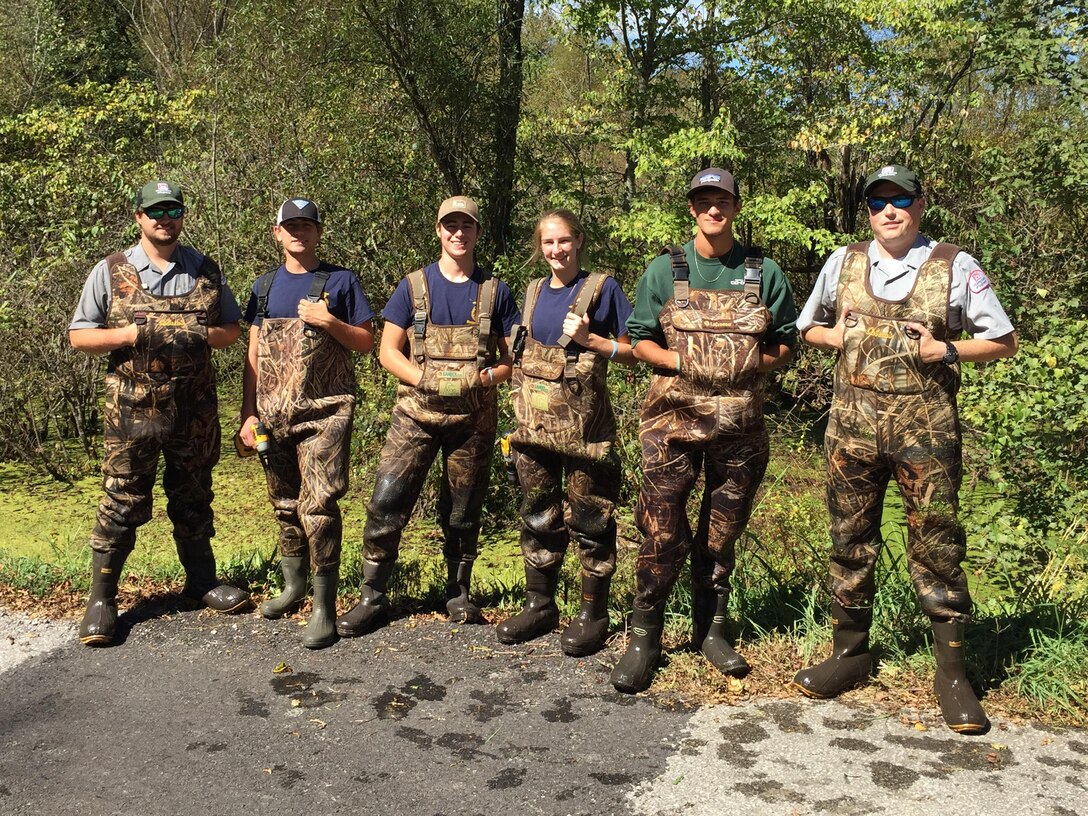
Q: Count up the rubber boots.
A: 12